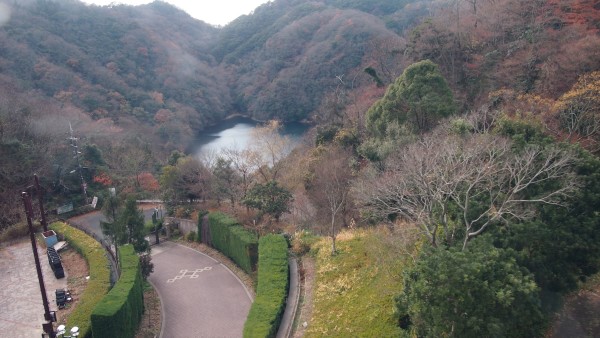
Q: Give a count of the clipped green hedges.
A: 4